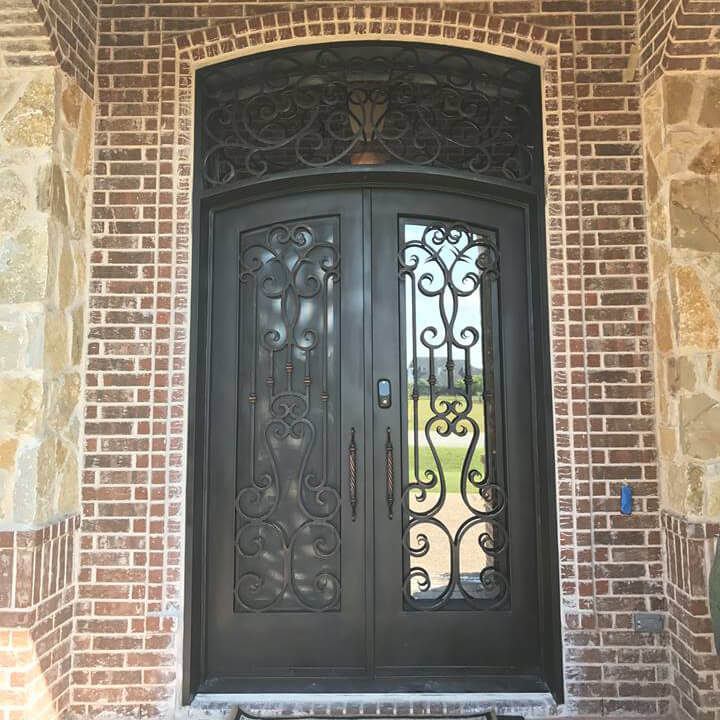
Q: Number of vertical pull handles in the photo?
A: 2